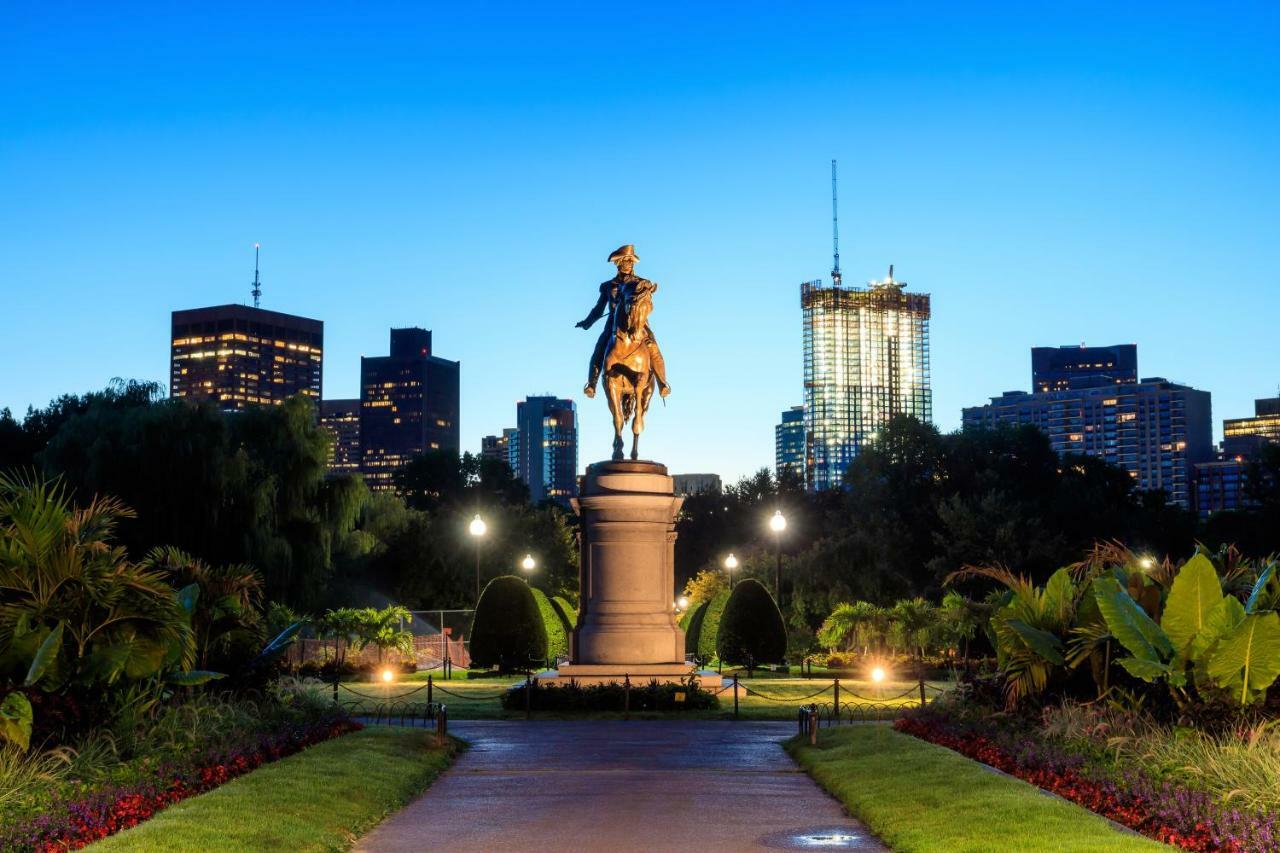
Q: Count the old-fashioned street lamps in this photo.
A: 4